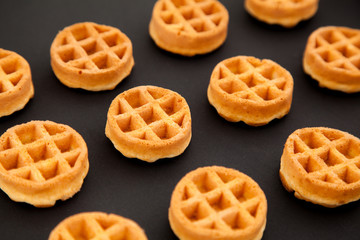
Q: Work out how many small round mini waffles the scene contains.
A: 11